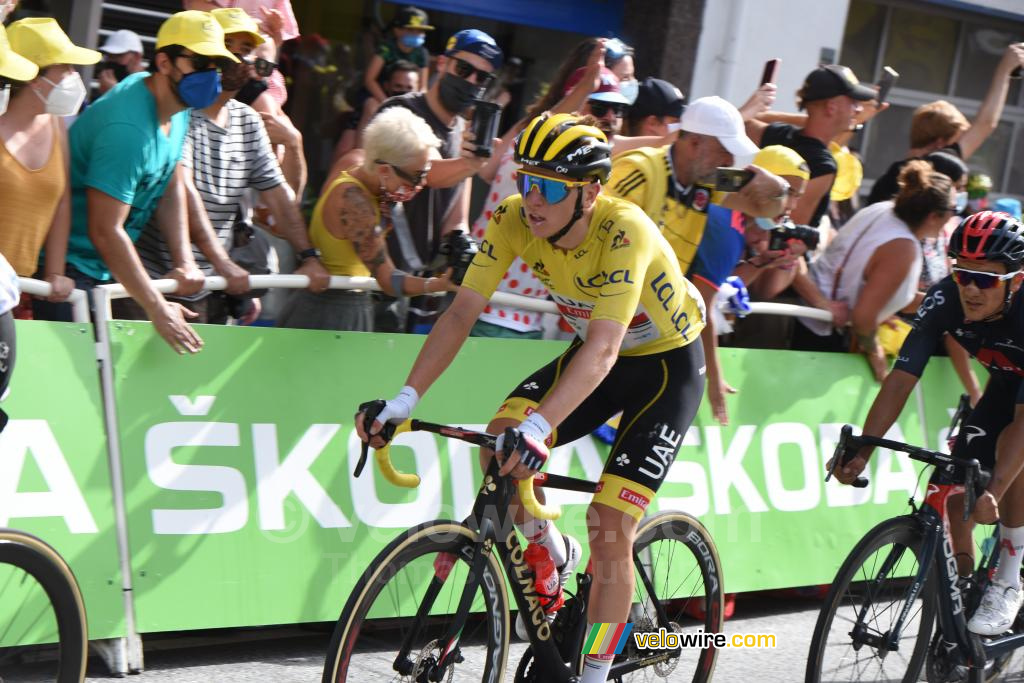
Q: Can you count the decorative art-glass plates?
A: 0